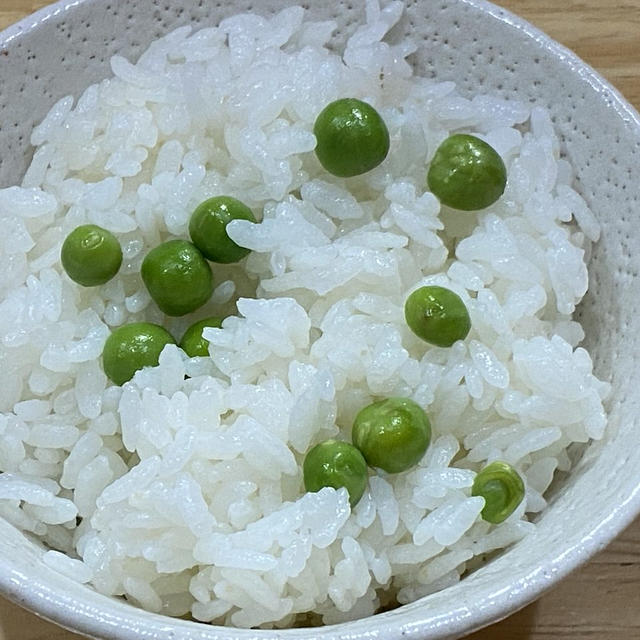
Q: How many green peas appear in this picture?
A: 11